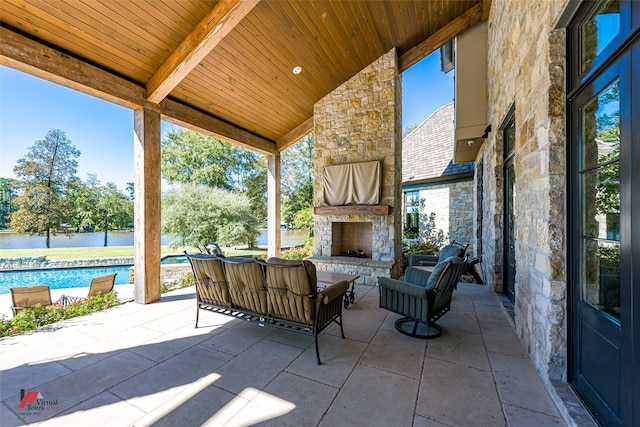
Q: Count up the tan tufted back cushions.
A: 3